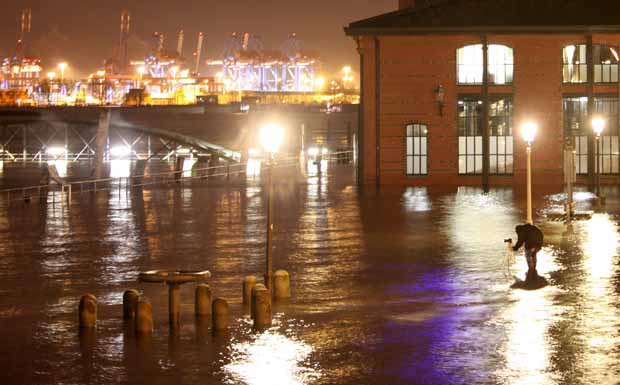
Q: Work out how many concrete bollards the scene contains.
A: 9